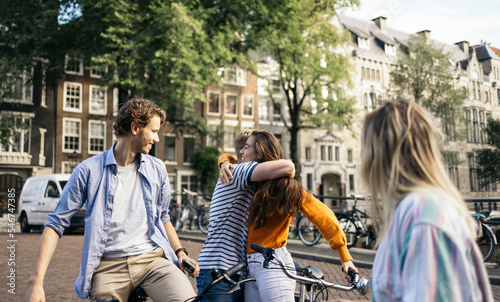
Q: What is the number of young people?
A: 4